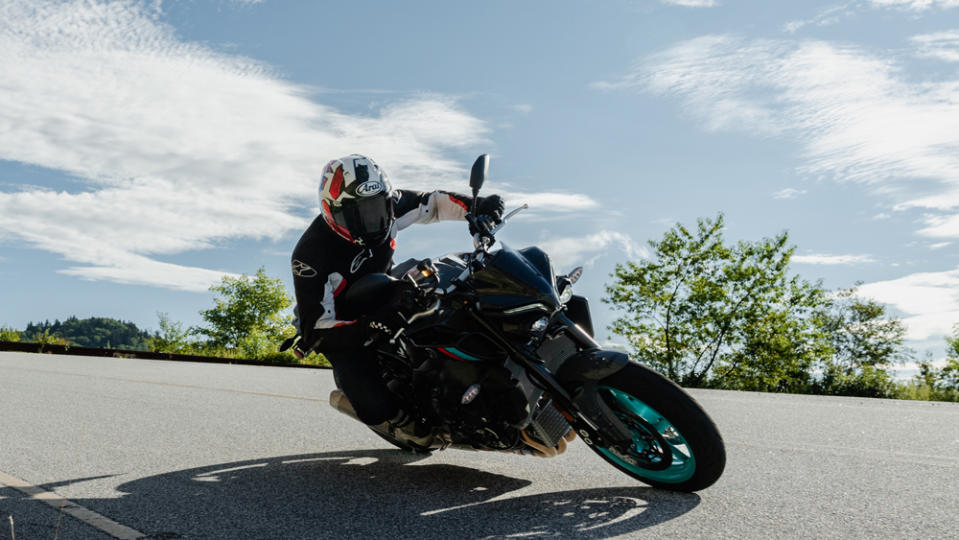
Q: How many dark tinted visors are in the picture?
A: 1